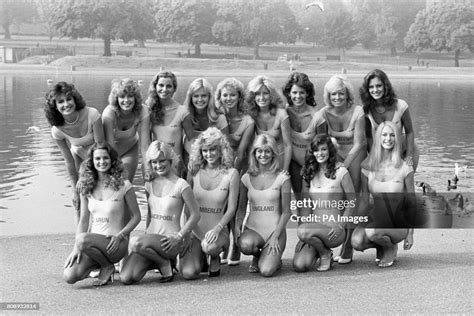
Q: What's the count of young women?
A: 15